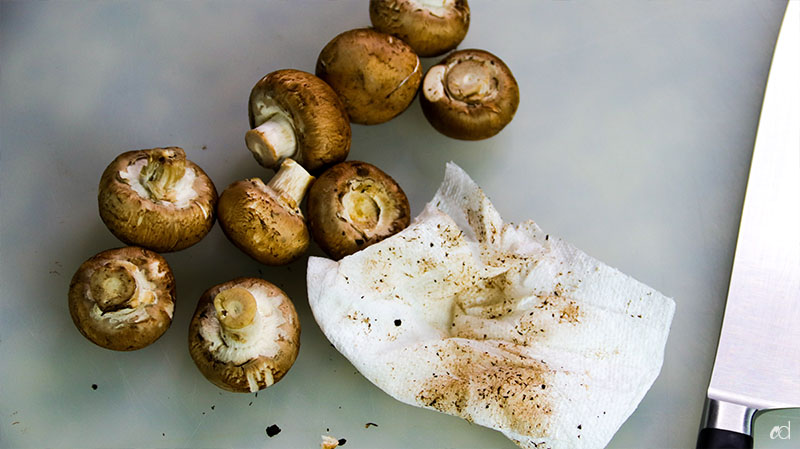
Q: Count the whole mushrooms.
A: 9